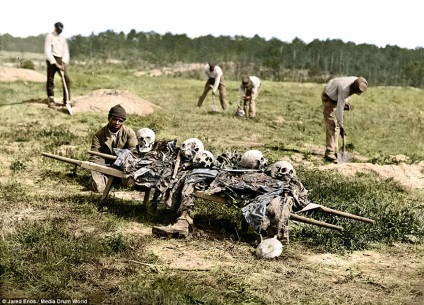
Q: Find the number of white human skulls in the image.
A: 5